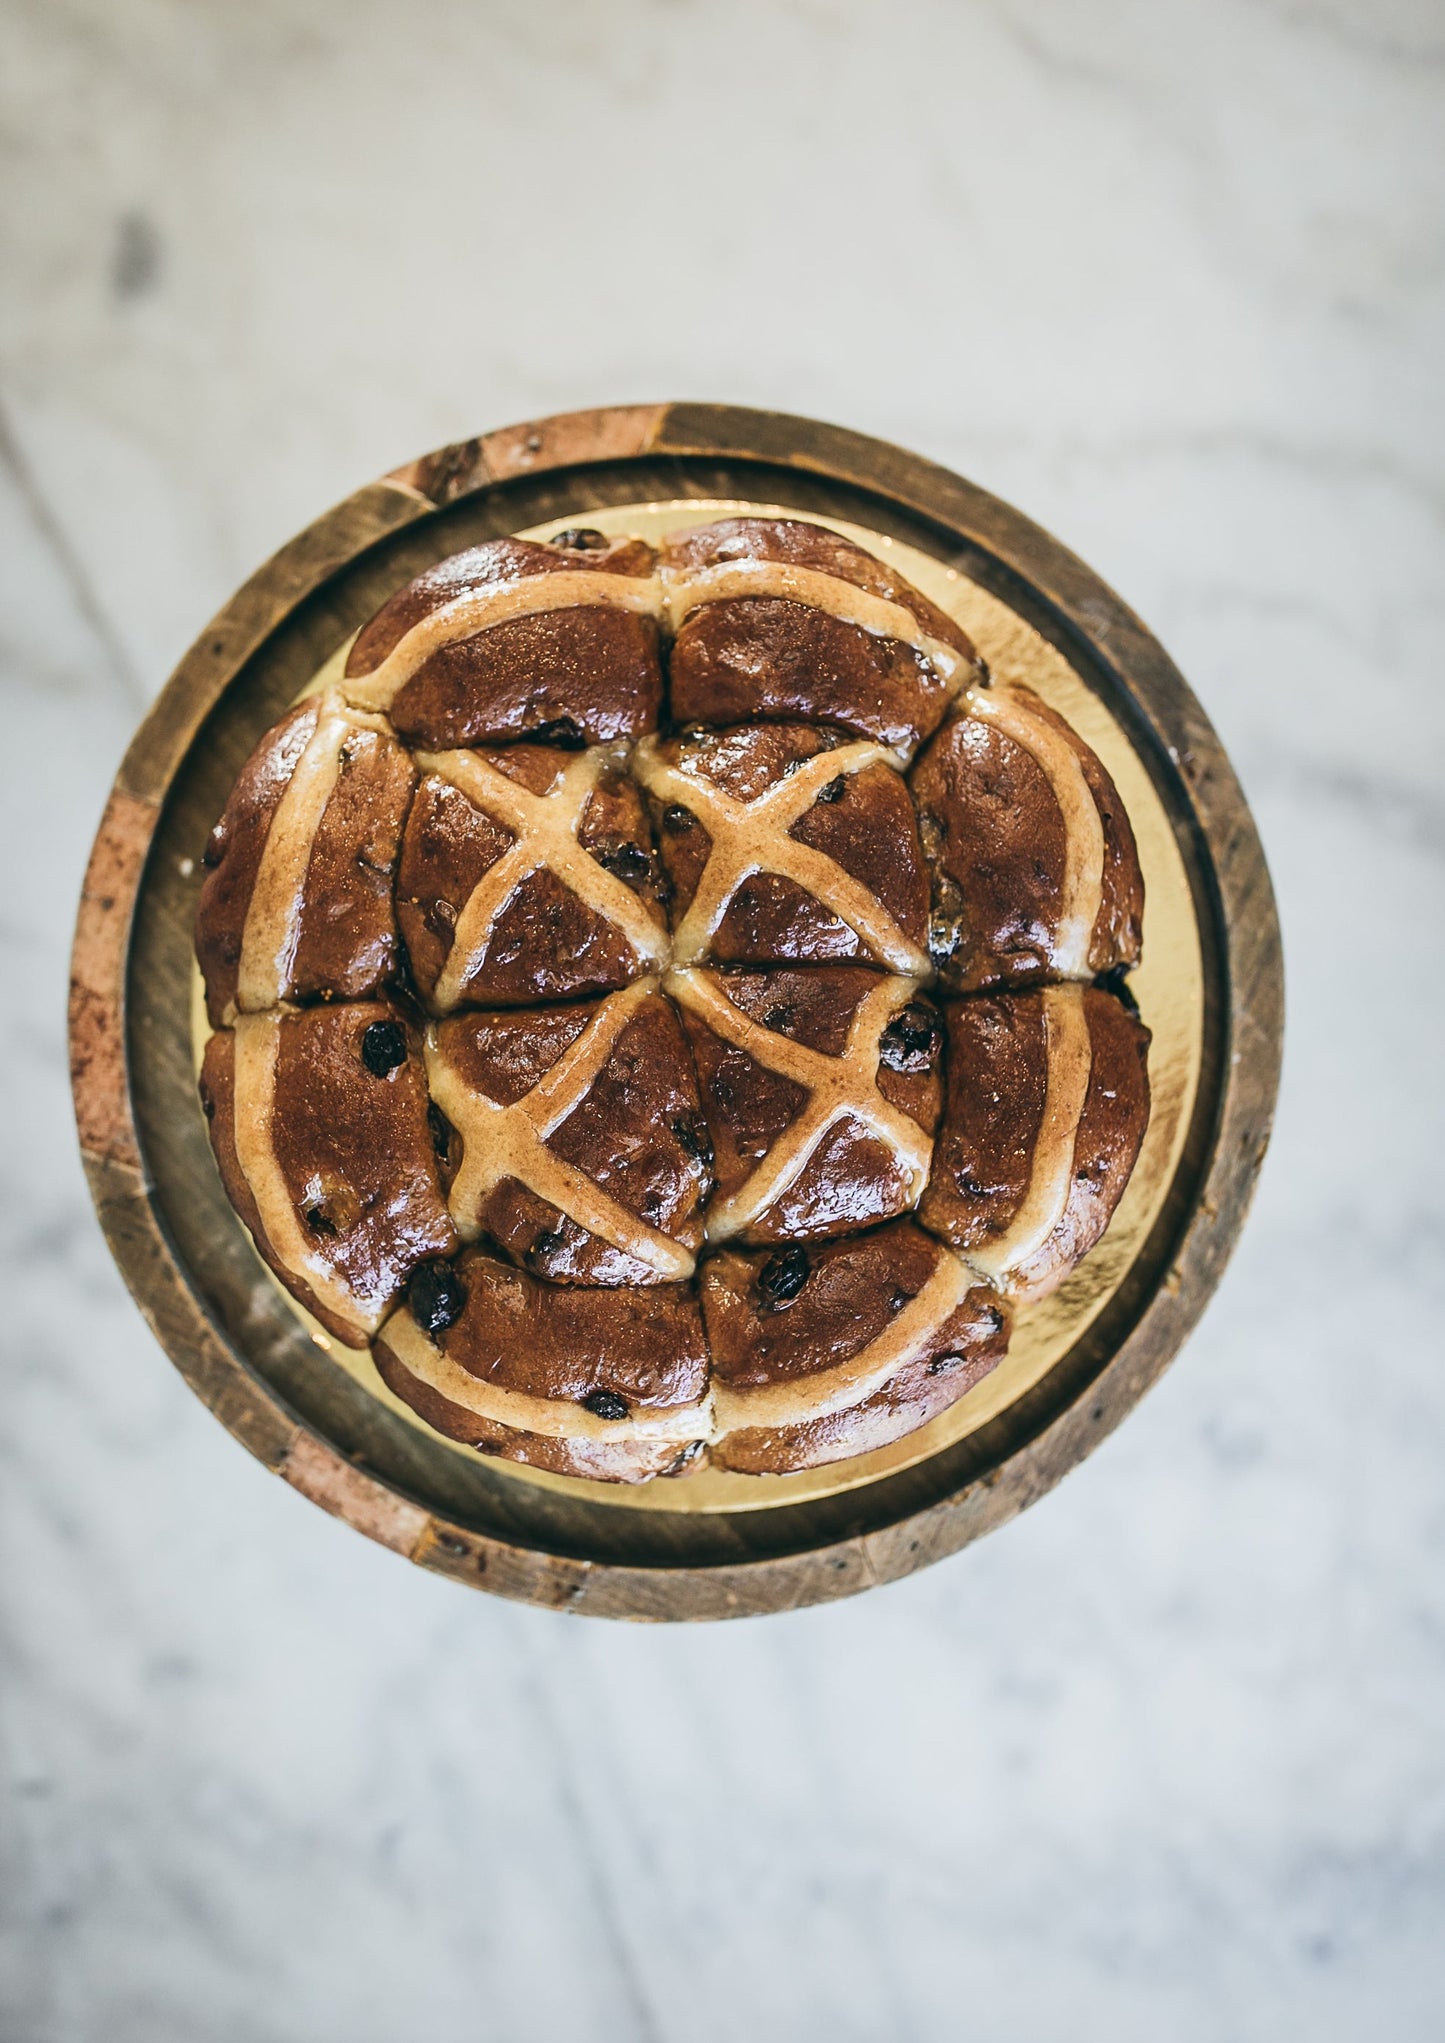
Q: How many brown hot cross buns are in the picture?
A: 12